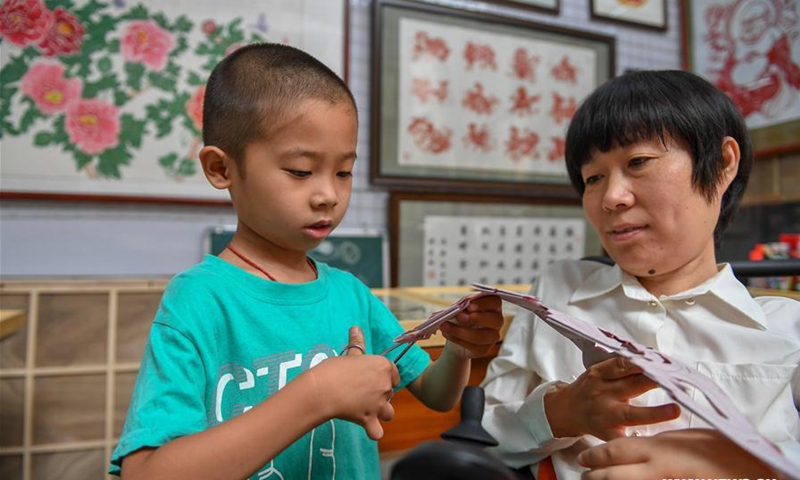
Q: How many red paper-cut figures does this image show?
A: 13